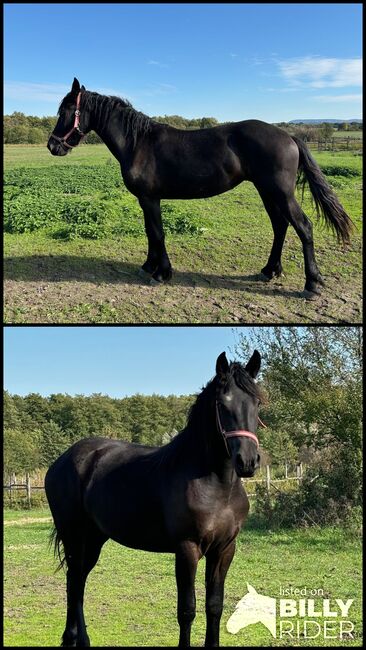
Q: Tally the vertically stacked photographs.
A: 2